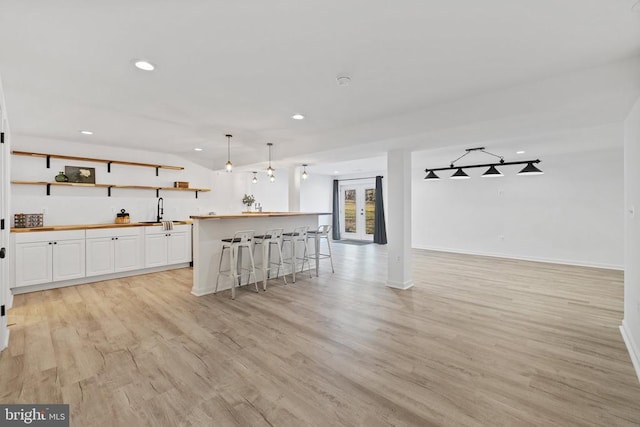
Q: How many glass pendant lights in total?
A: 5